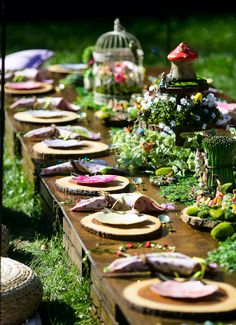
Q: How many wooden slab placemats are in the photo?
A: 7